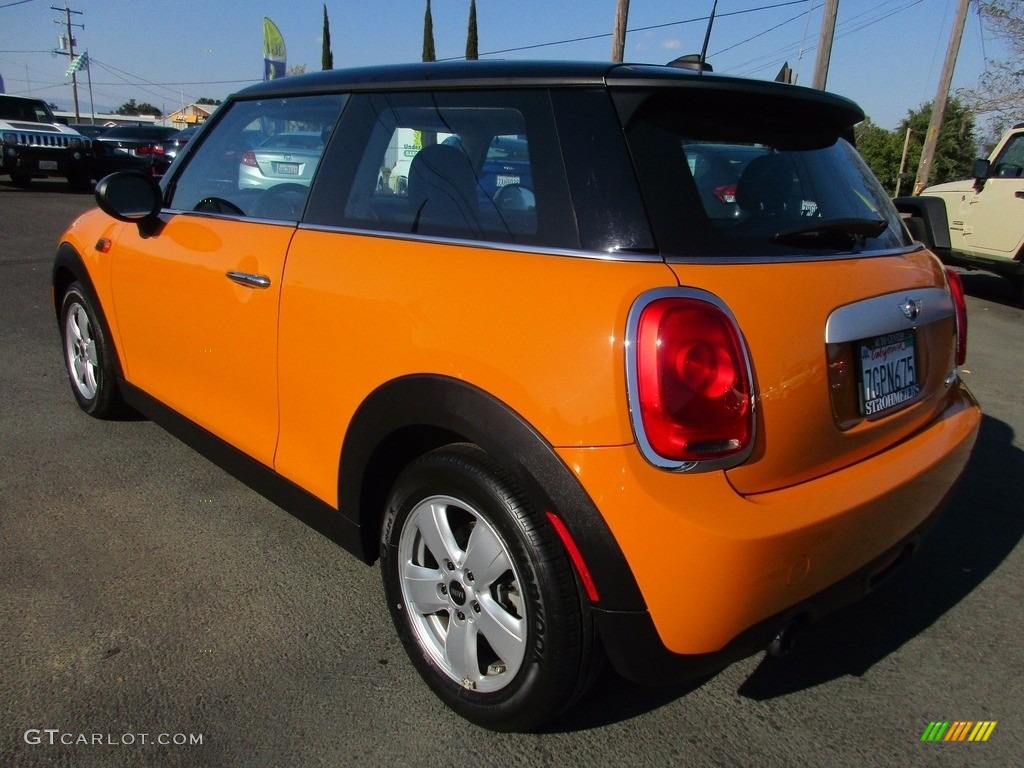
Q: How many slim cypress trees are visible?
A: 3